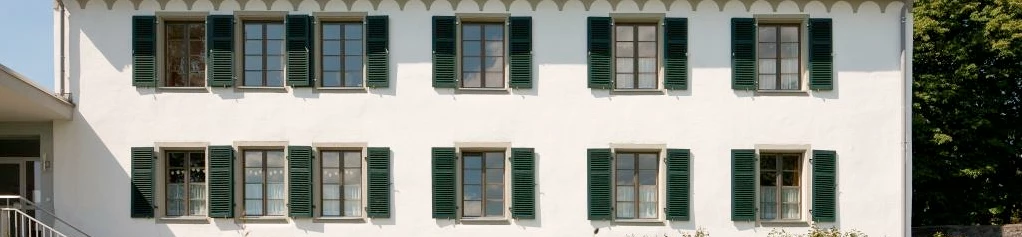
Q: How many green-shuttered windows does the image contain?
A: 12